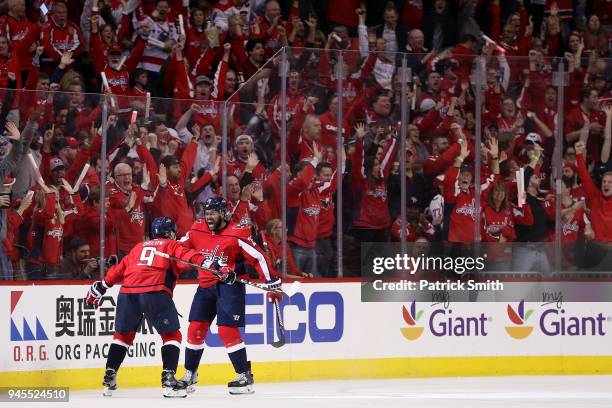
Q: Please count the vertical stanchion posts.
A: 7